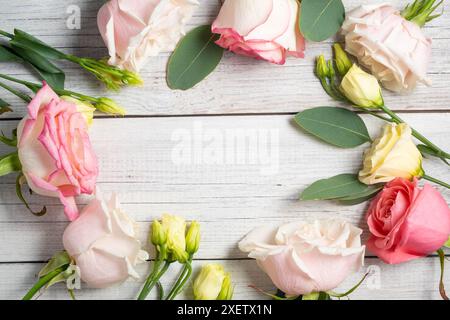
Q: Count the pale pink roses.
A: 4